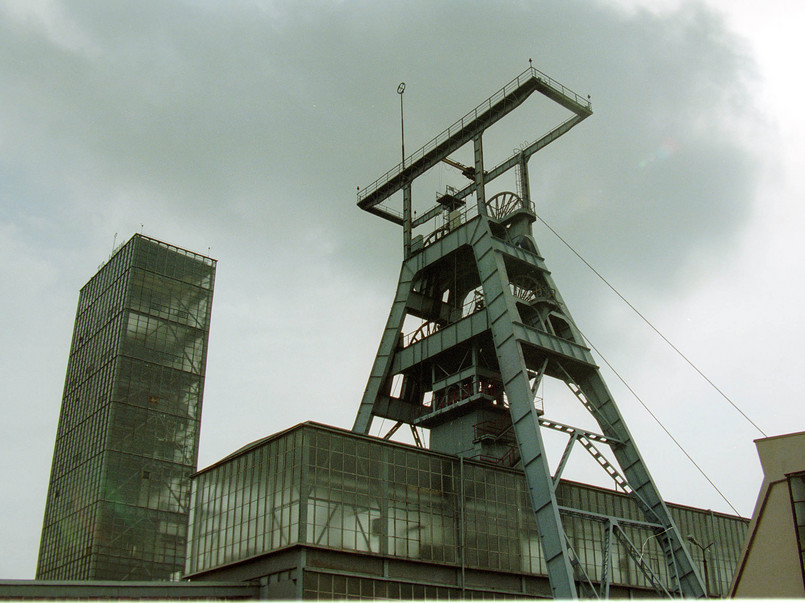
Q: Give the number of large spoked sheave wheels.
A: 4